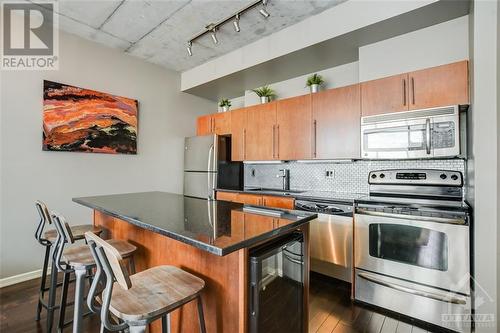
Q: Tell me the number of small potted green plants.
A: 3